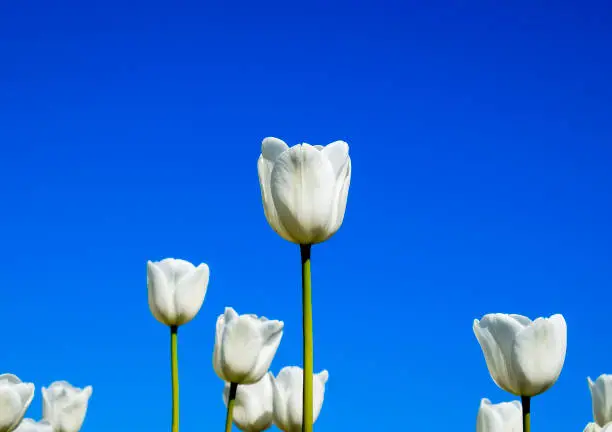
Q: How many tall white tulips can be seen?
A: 4